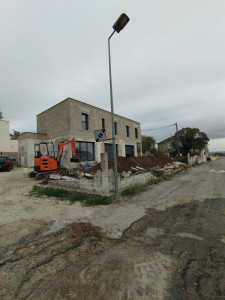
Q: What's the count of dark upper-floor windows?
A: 5